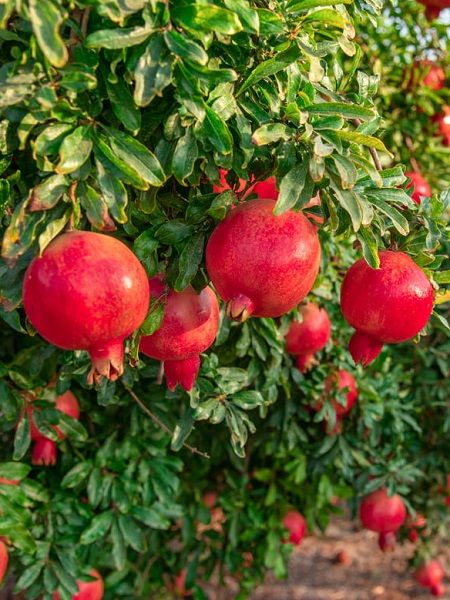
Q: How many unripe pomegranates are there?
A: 0